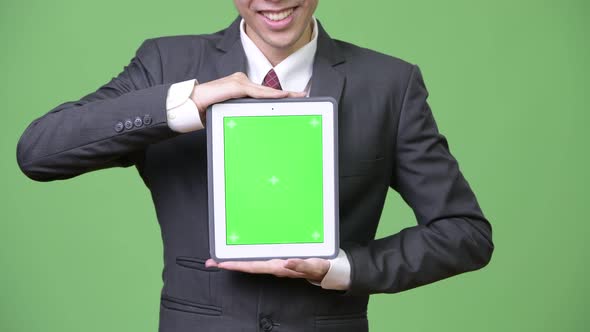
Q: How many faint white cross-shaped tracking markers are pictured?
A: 5